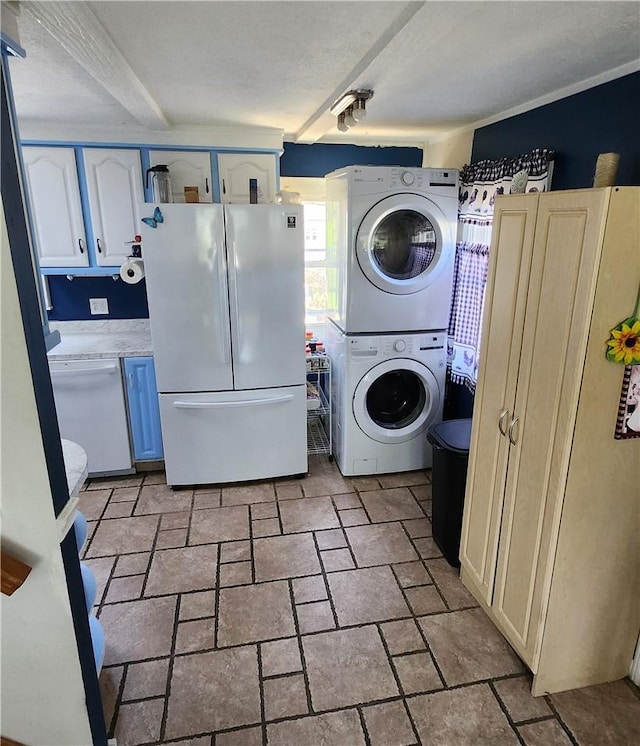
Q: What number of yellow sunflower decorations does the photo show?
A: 1